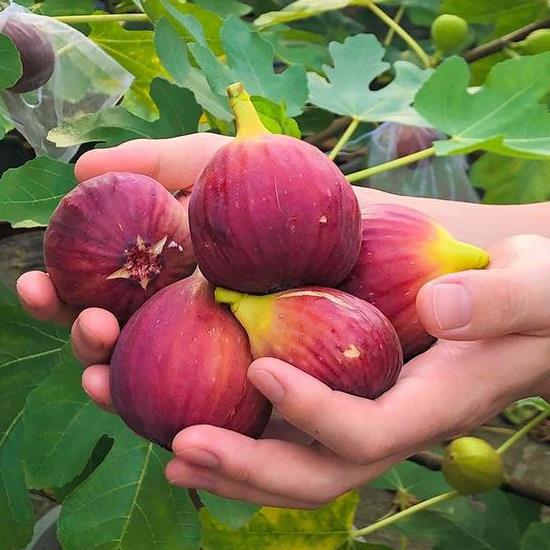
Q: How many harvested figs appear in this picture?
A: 5